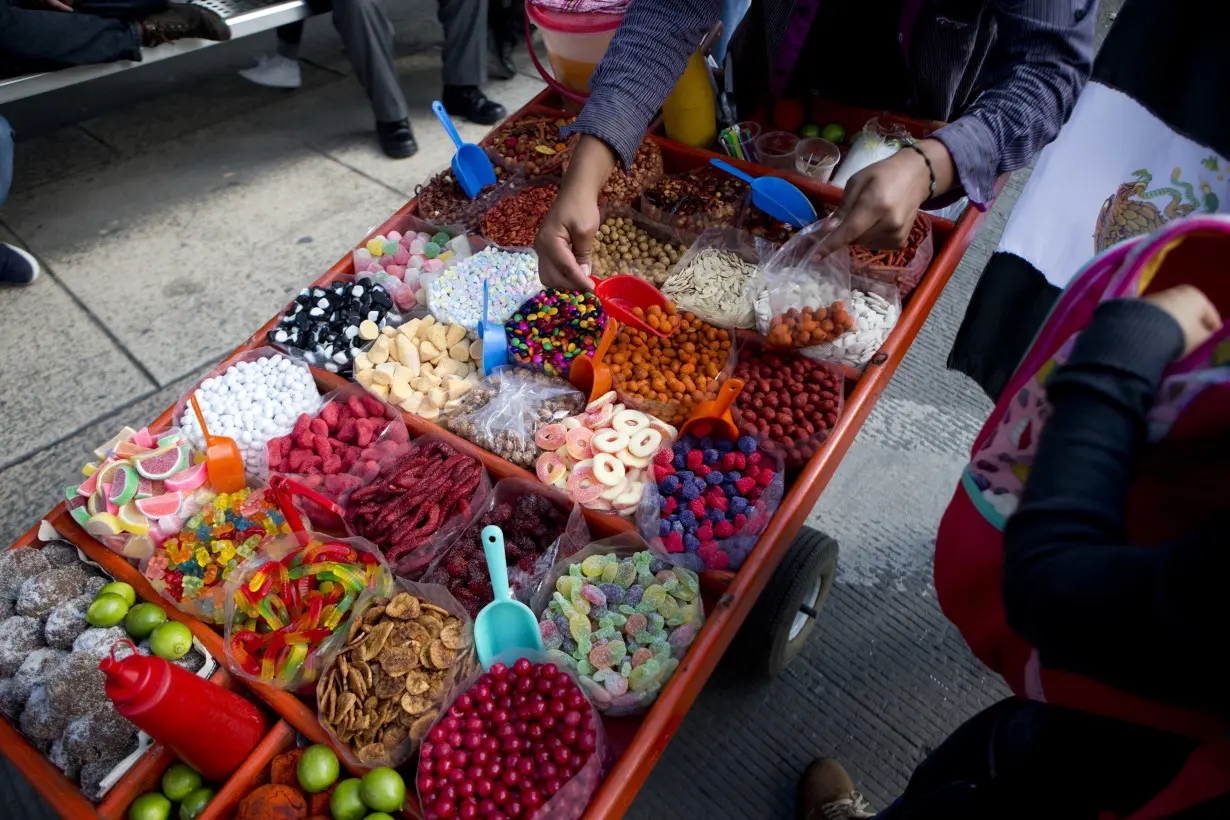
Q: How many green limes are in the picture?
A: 13